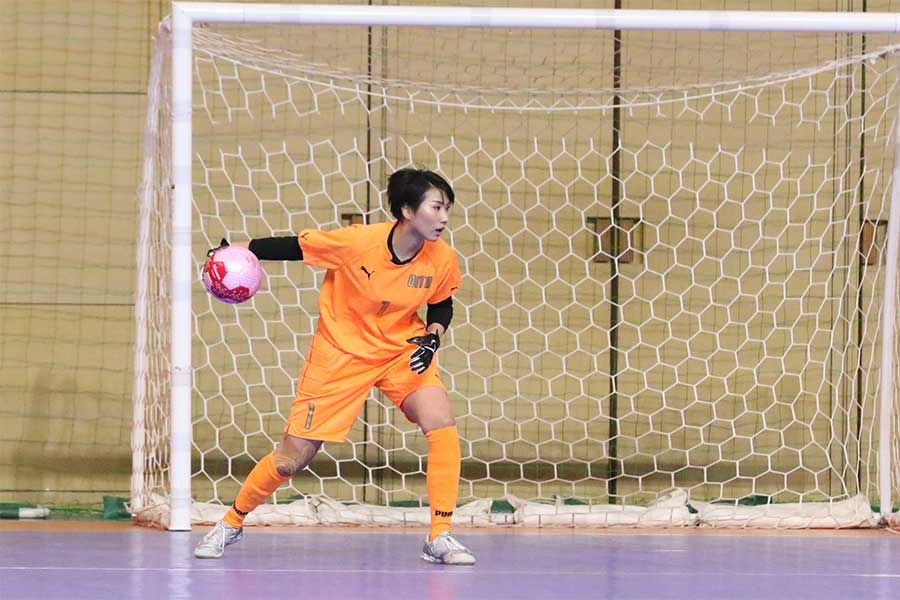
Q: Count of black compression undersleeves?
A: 2